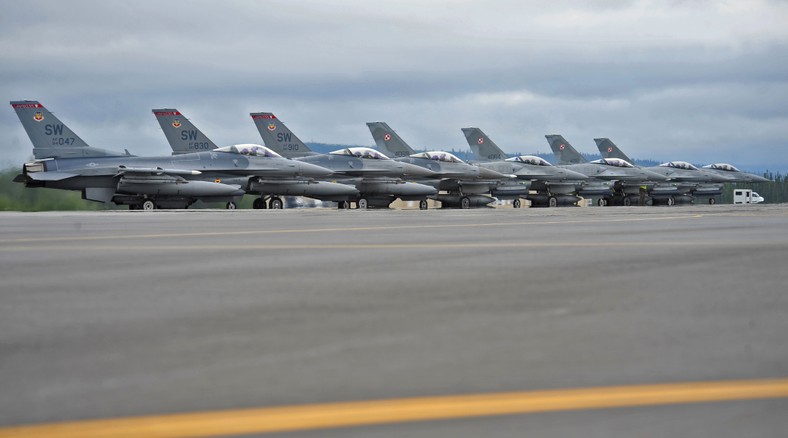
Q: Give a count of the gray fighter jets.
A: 7